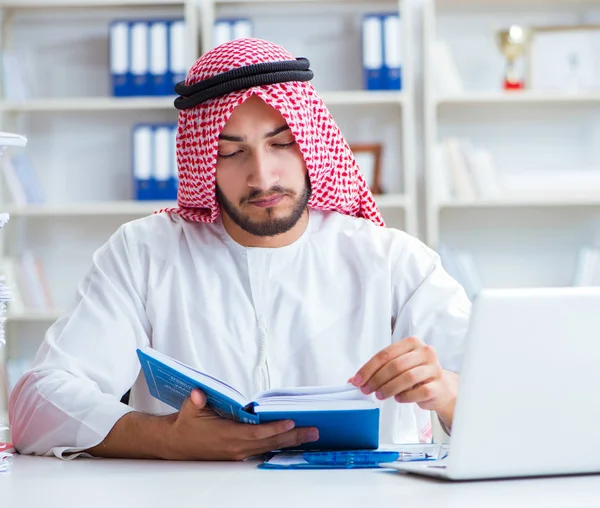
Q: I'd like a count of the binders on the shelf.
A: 11